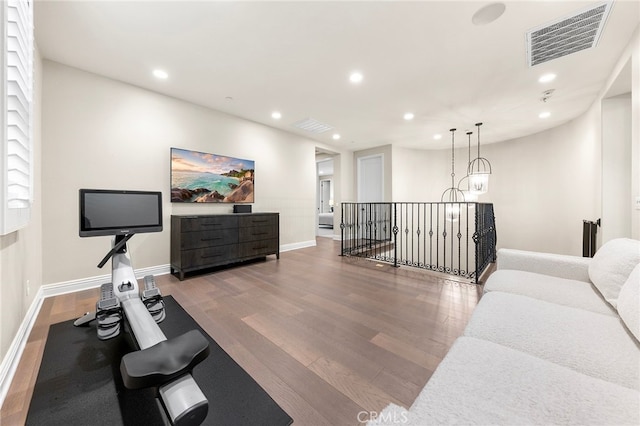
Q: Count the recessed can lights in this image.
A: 8